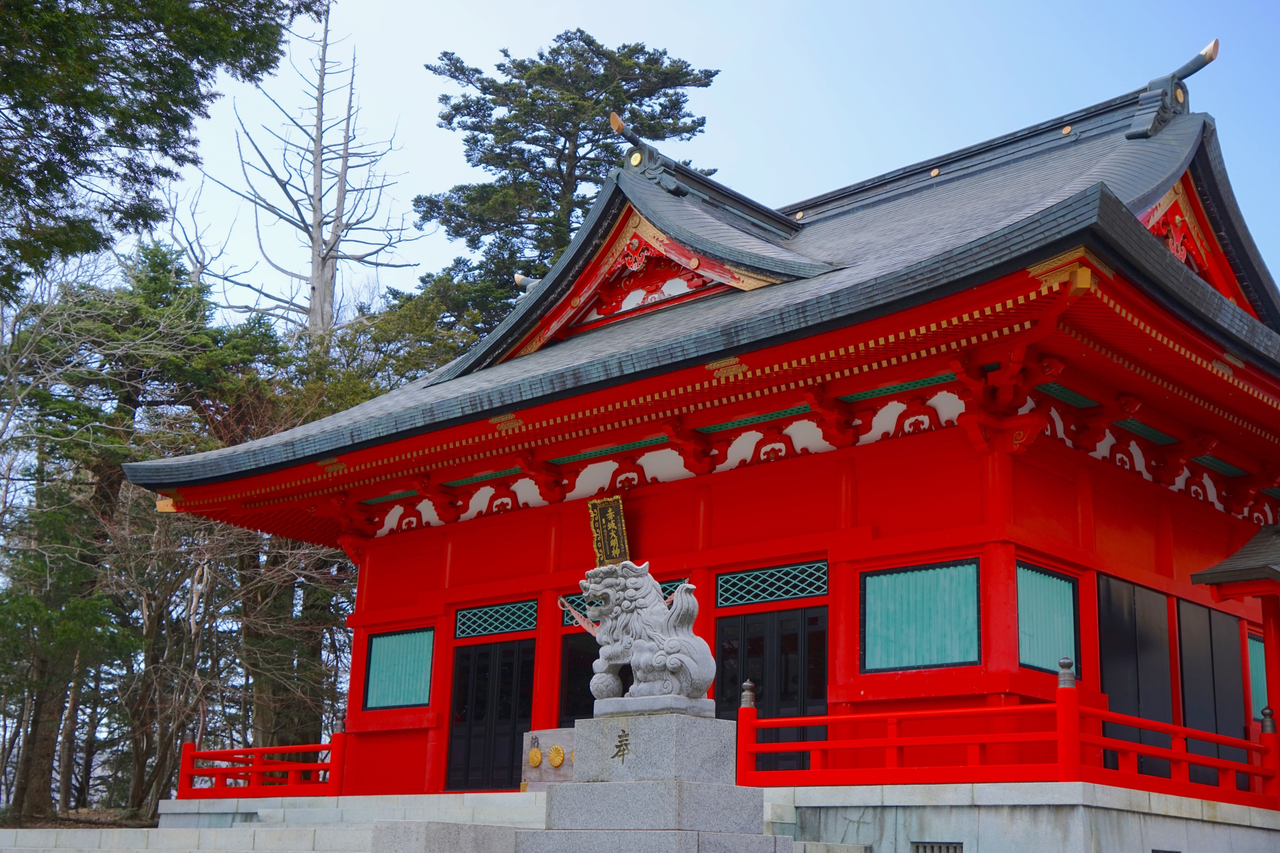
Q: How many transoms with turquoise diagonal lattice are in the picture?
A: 3